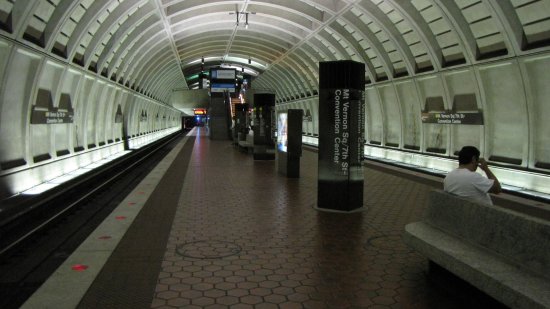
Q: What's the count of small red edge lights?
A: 5